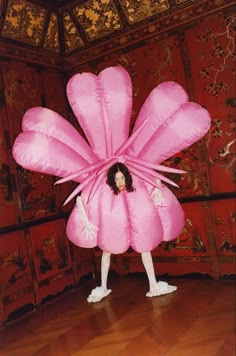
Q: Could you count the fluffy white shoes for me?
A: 2